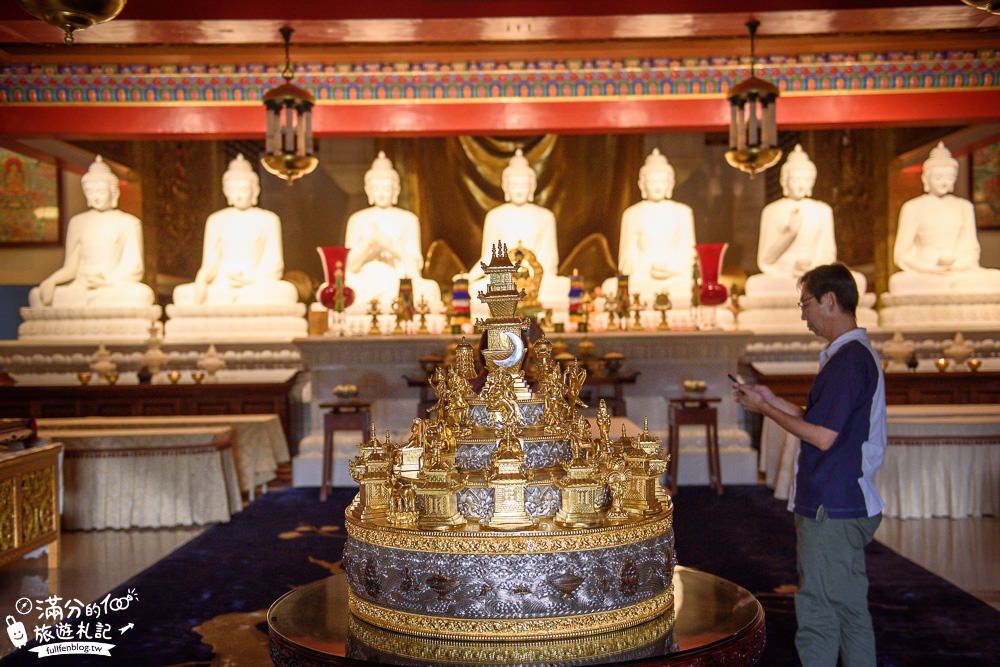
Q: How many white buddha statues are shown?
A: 7